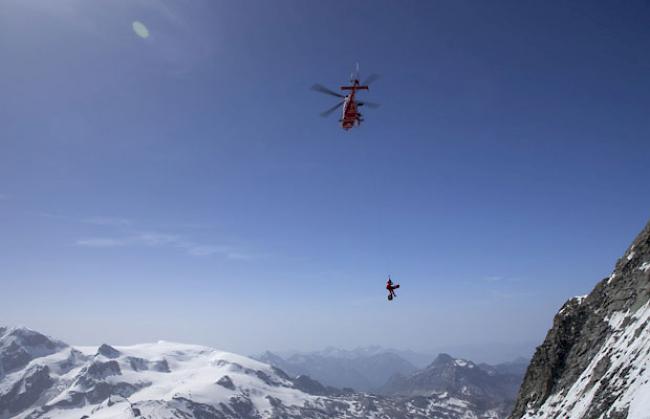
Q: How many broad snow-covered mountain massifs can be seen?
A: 1